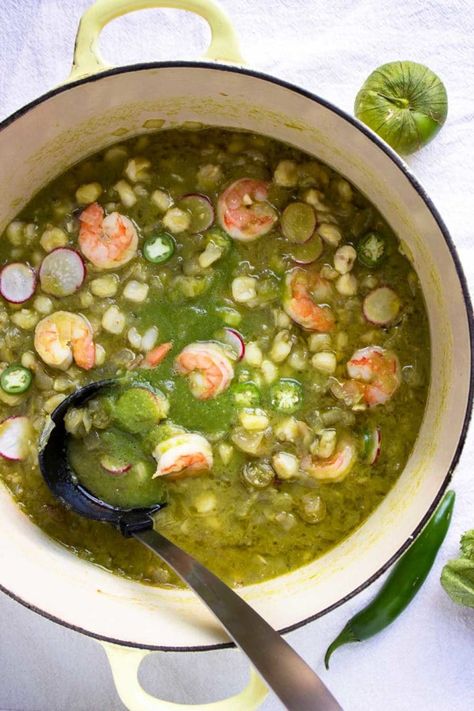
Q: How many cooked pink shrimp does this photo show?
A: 8